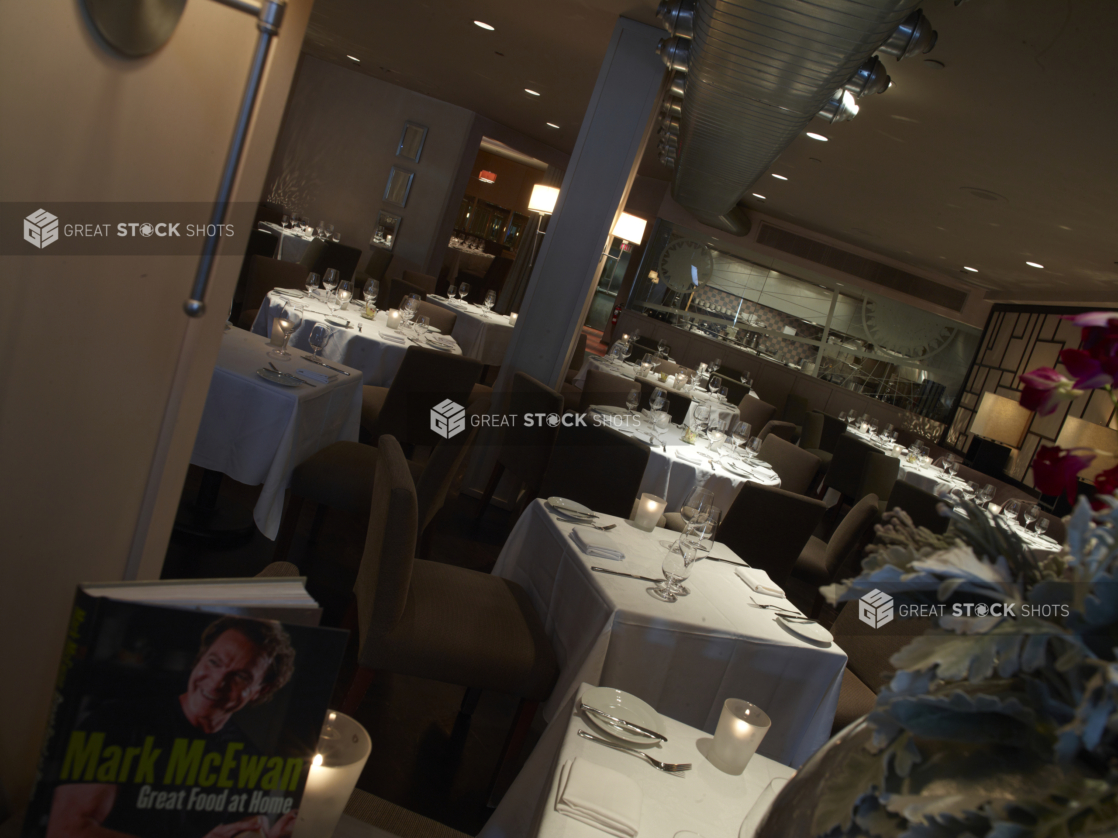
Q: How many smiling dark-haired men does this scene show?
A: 1